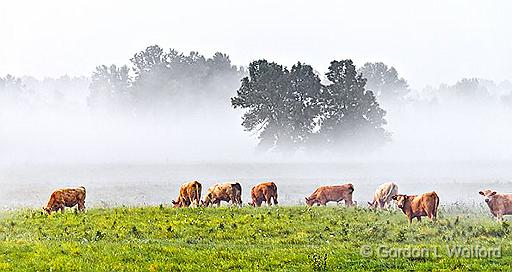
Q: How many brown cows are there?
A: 7